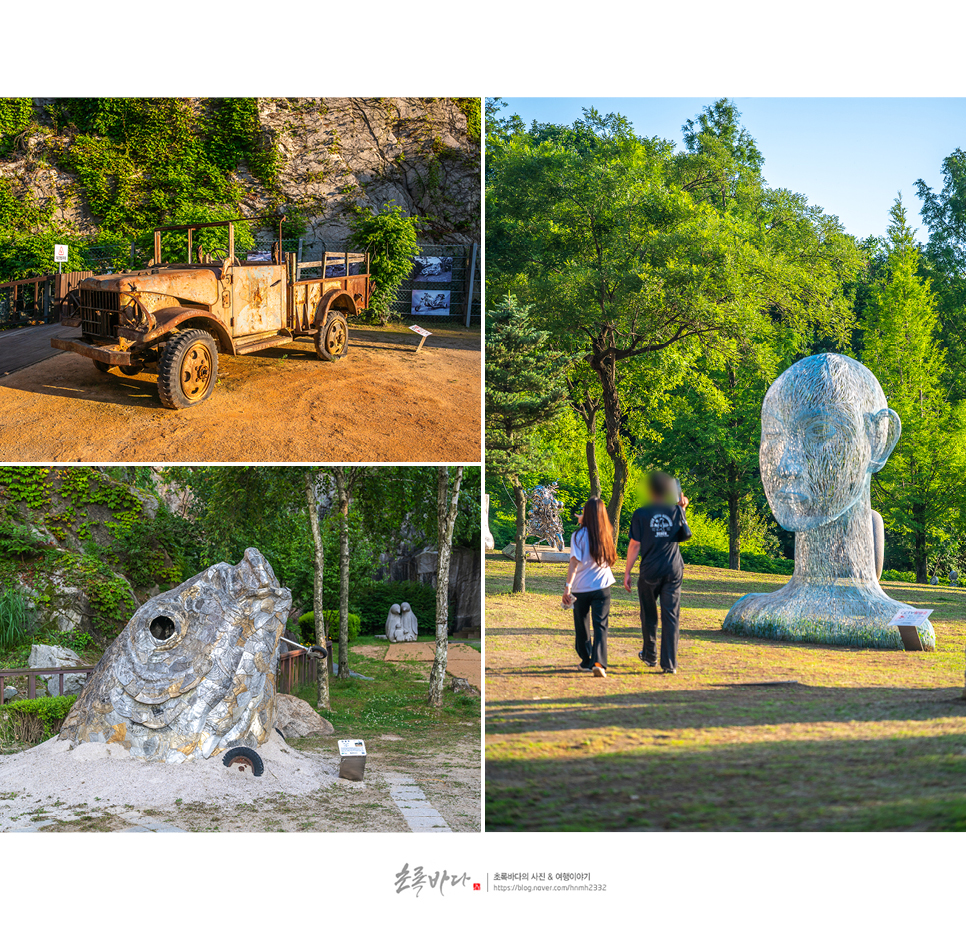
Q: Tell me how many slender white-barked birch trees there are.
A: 3